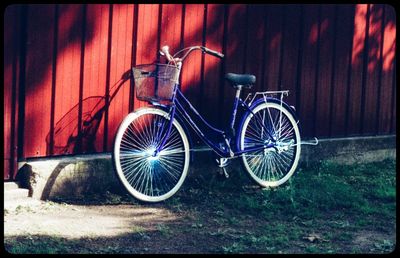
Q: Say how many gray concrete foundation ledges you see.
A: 1